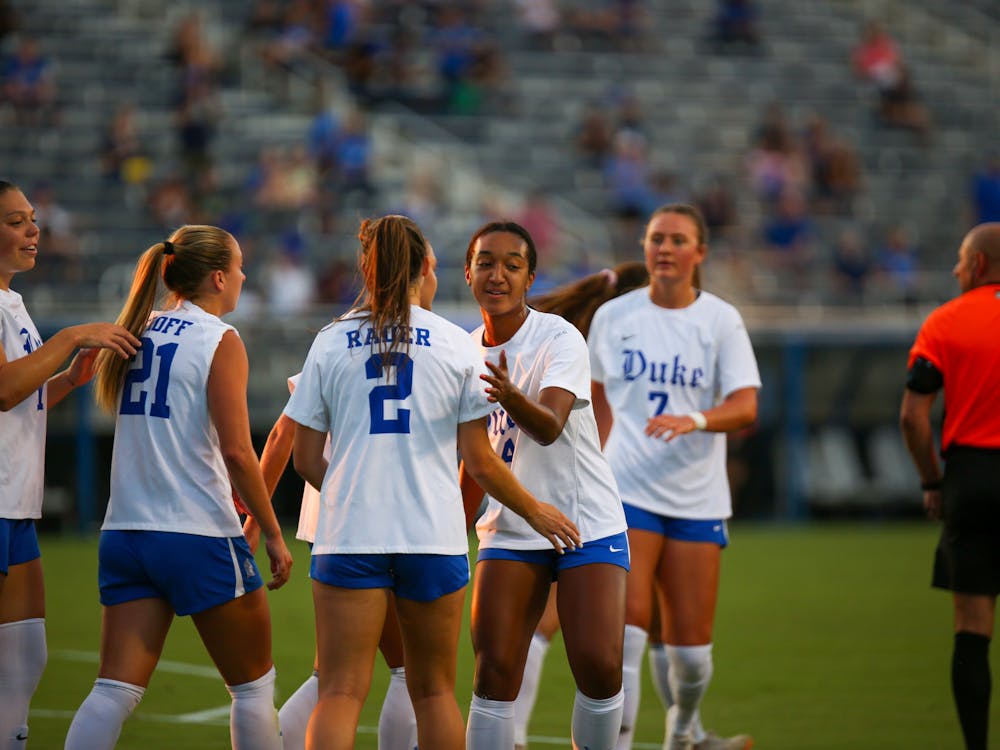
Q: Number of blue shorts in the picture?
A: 5